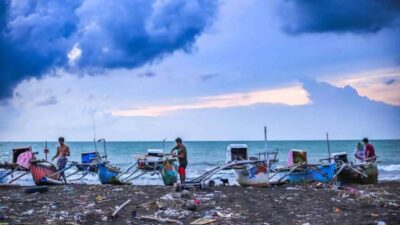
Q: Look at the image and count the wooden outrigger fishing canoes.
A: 6